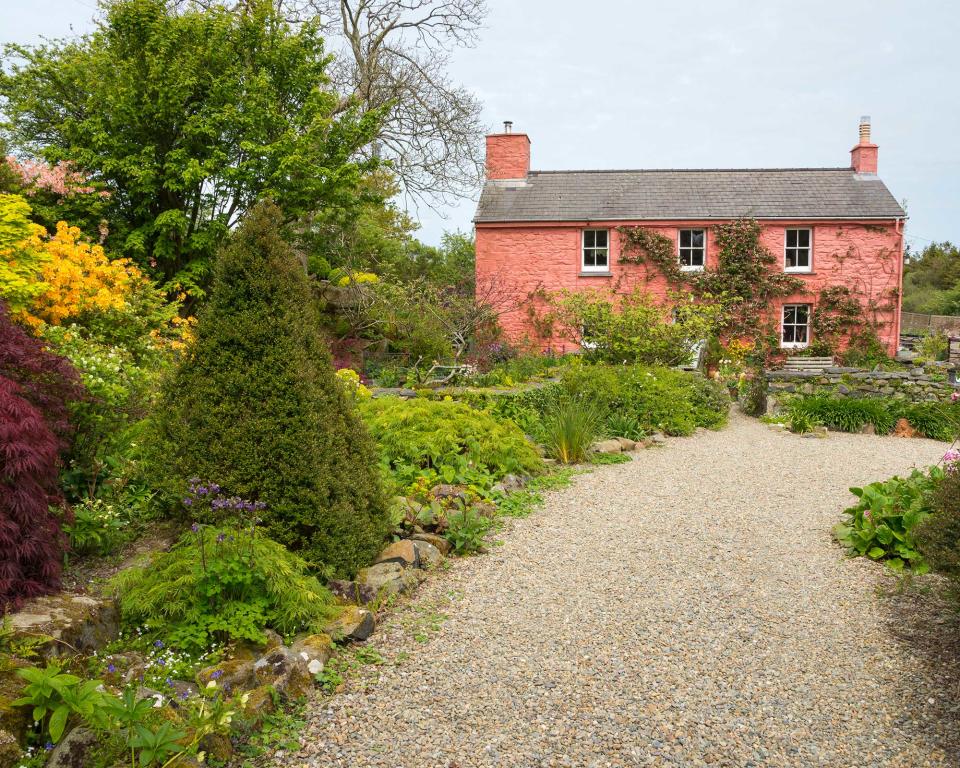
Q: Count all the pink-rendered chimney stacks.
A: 2